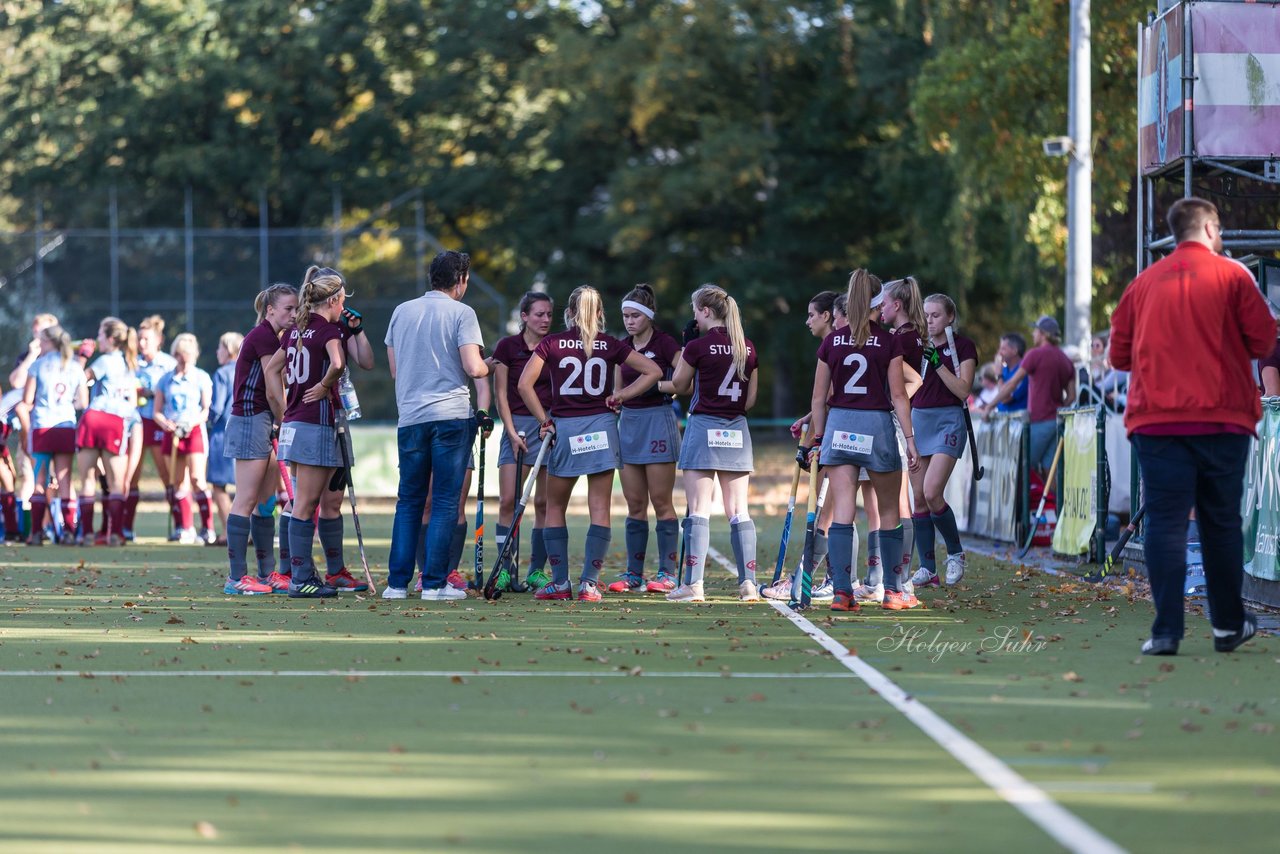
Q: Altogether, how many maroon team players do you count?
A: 13